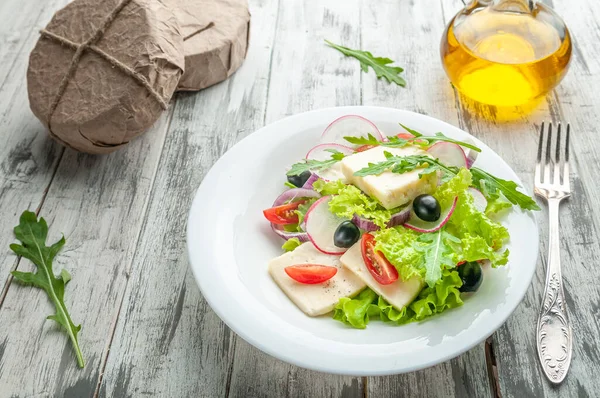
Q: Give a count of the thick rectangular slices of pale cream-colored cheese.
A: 3